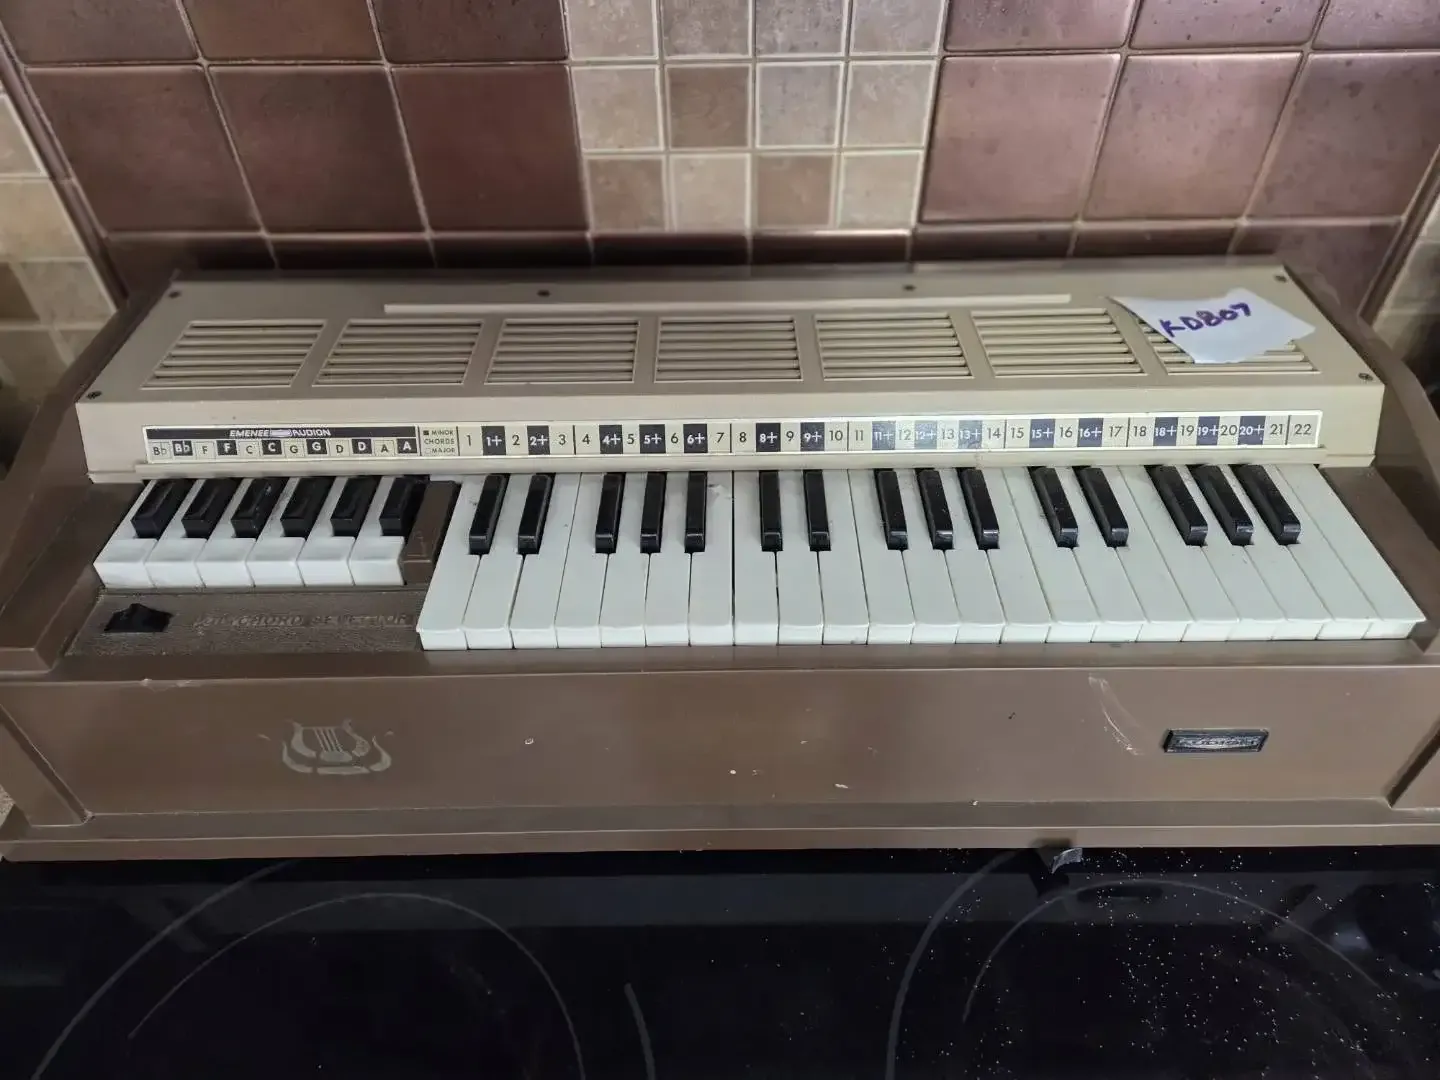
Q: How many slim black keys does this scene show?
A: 15